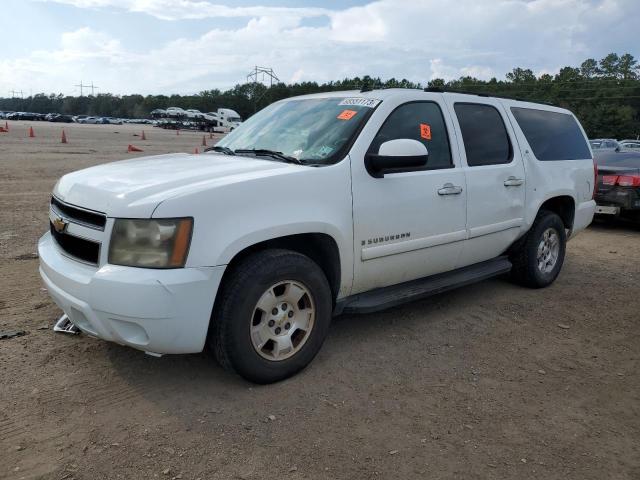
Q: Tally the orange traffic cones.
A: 10